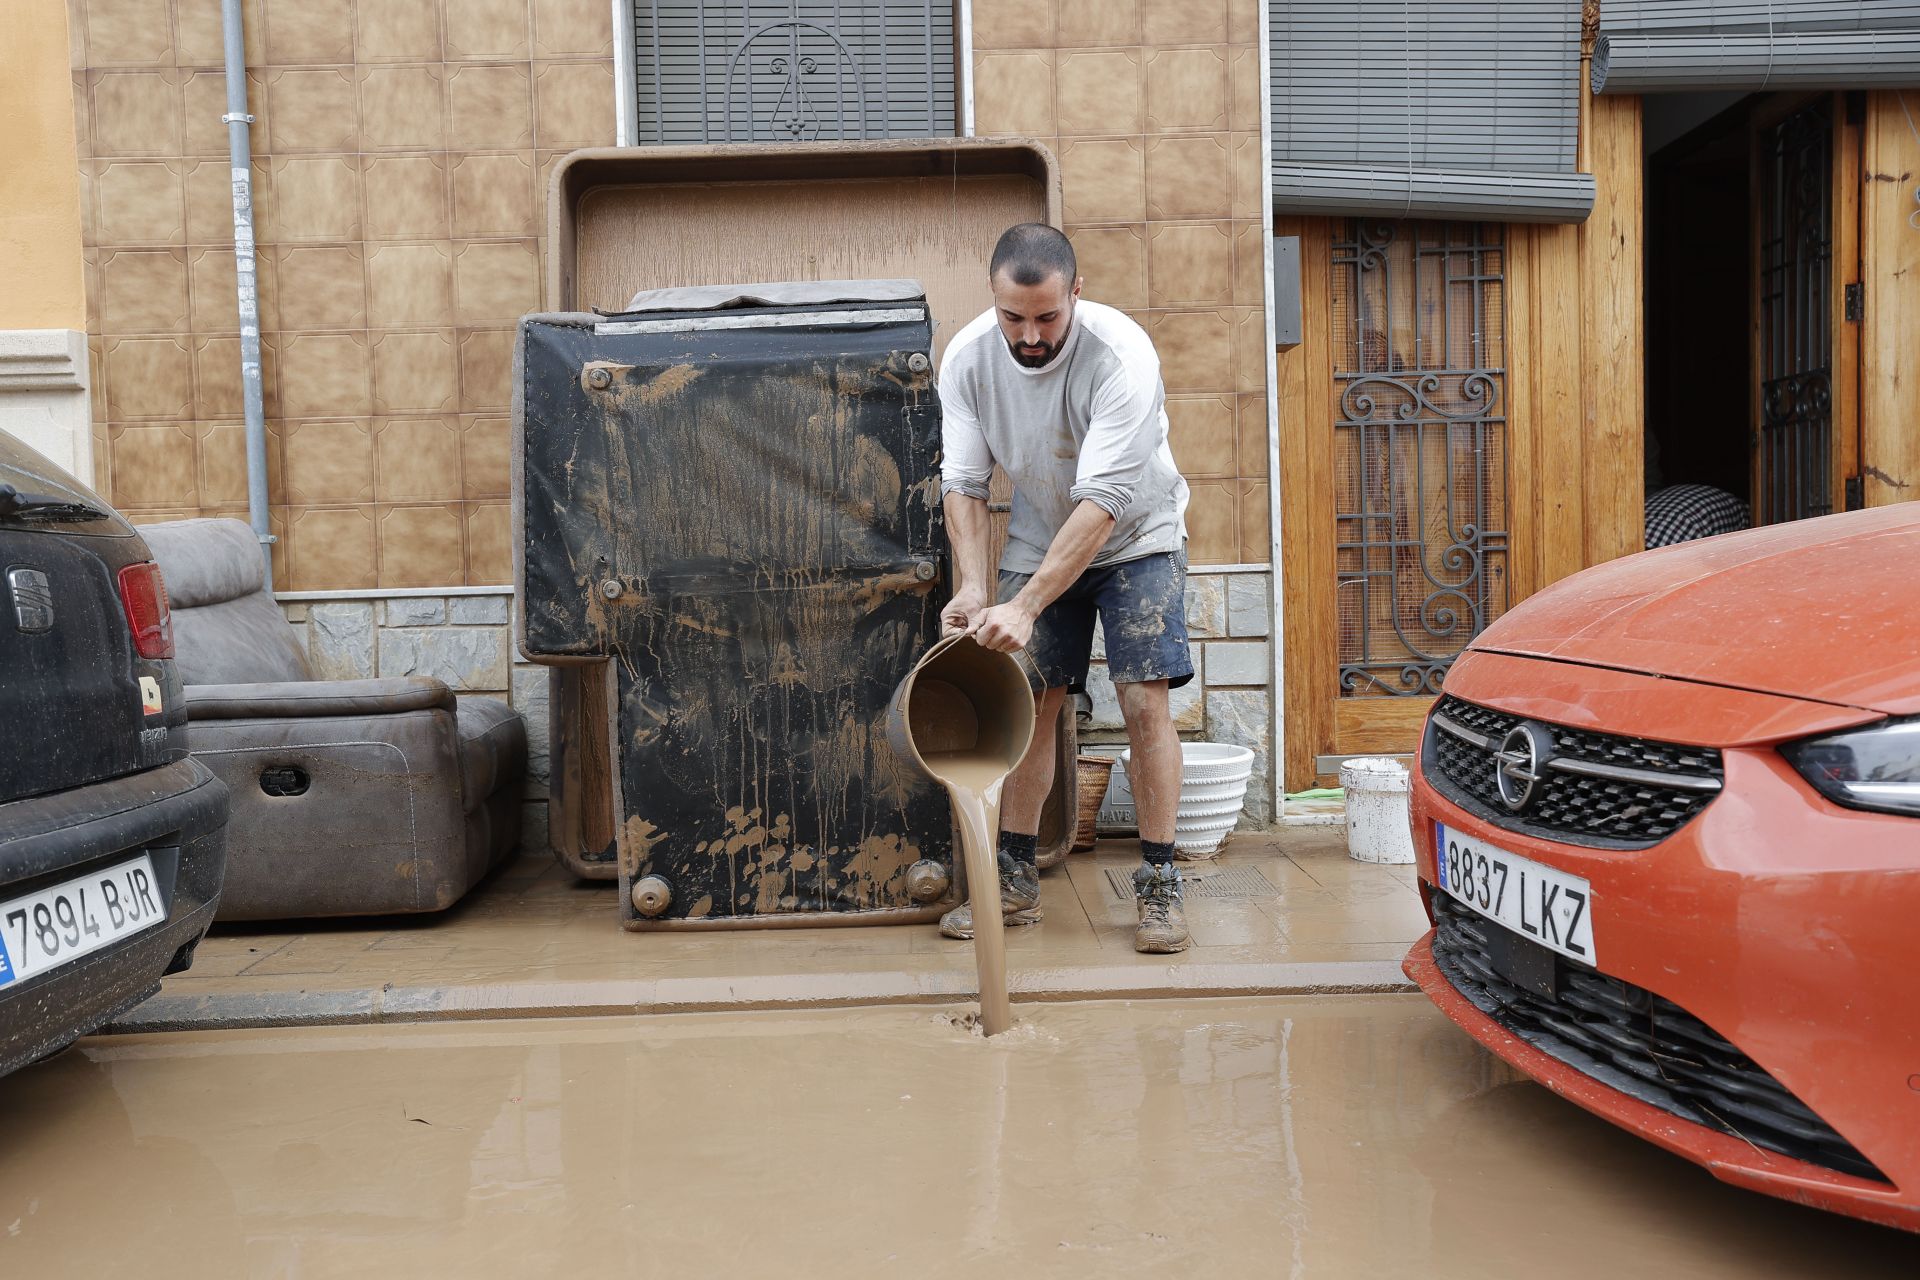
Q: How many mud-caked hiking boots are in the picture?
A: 2